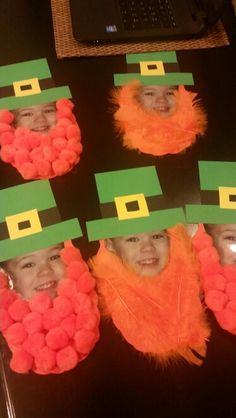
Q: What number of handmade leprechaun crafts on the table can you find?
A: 5